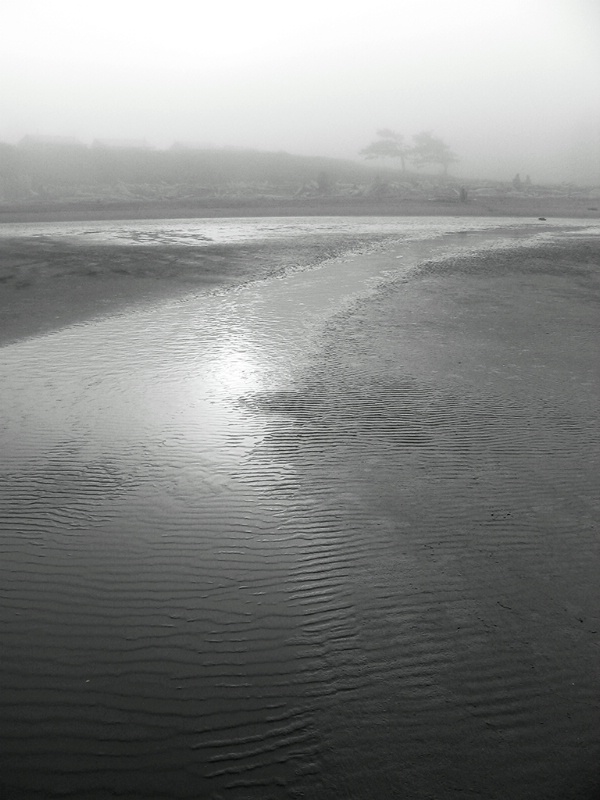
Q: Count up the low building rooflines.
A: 3